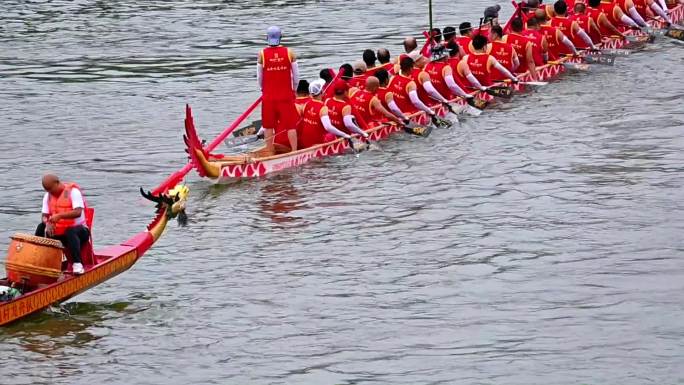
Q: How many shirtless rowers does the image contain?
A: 0